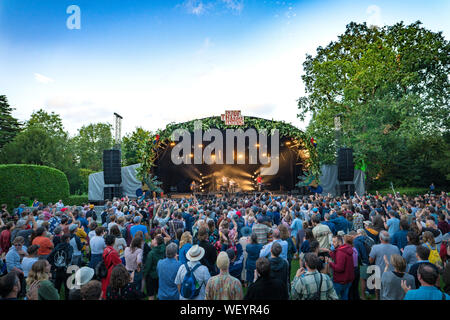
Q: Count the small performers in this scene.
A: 4